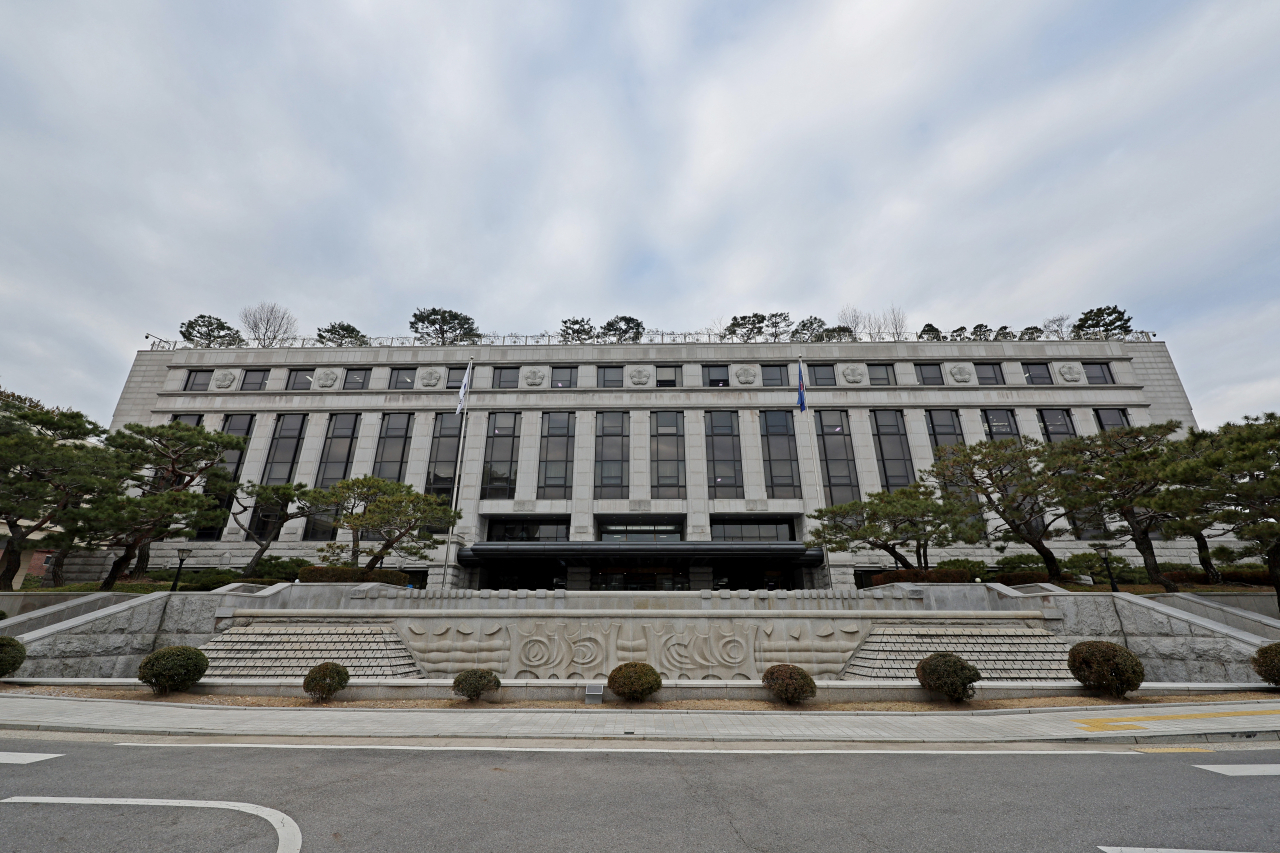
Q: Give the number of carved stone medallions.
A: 9